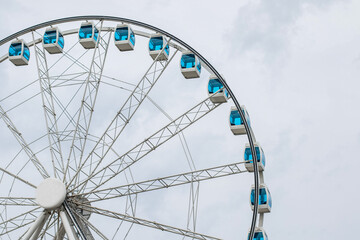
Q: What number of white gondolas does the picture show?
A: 11